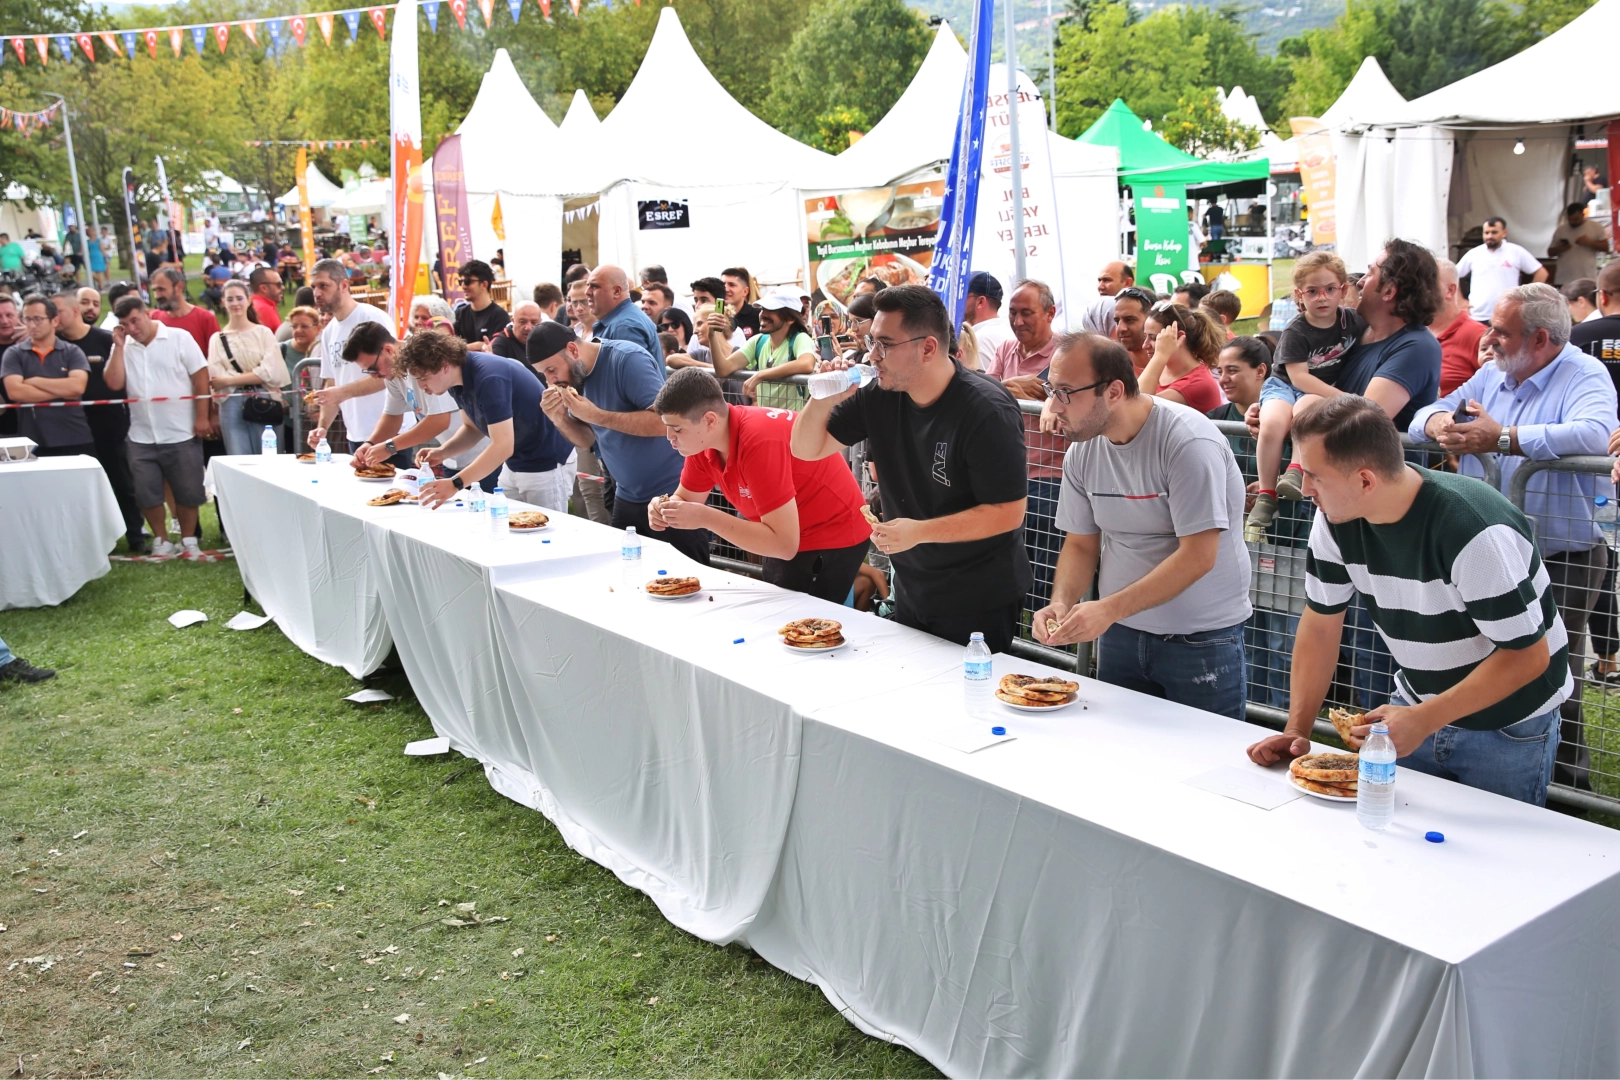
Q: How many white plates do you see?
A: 8